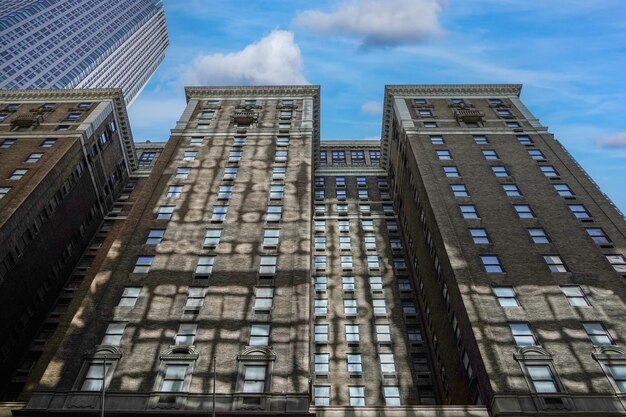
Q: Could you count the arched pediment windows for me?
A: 5